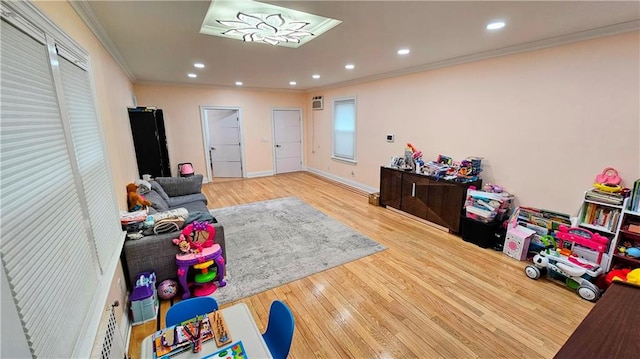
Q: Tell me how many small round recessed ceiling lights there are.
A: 8